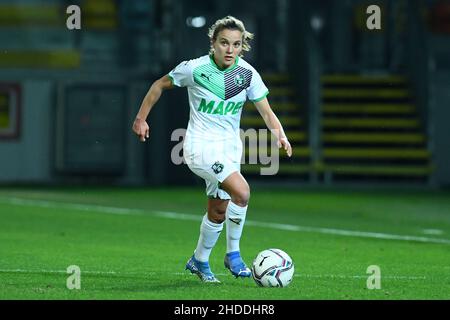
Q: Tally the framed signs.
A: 1